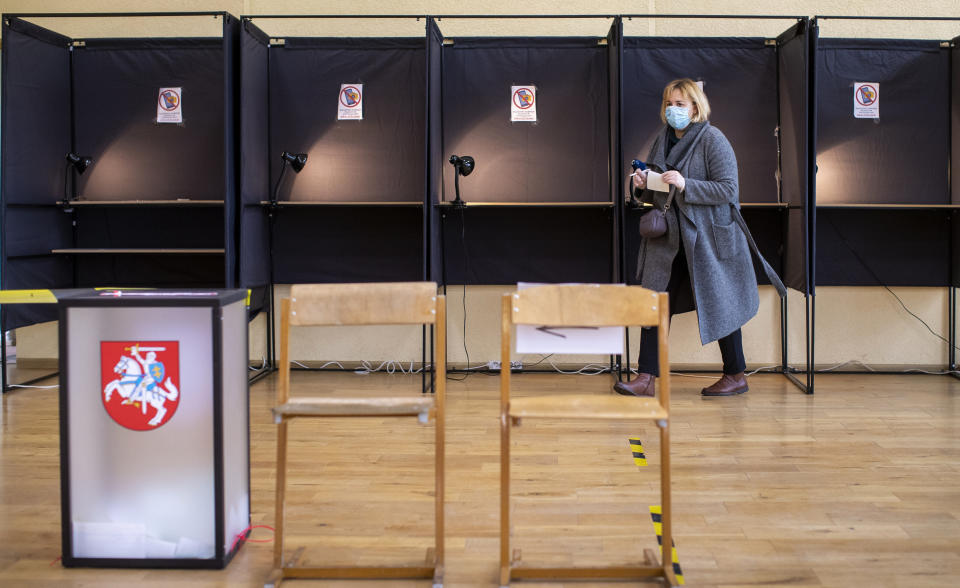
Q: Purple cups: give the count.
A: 0